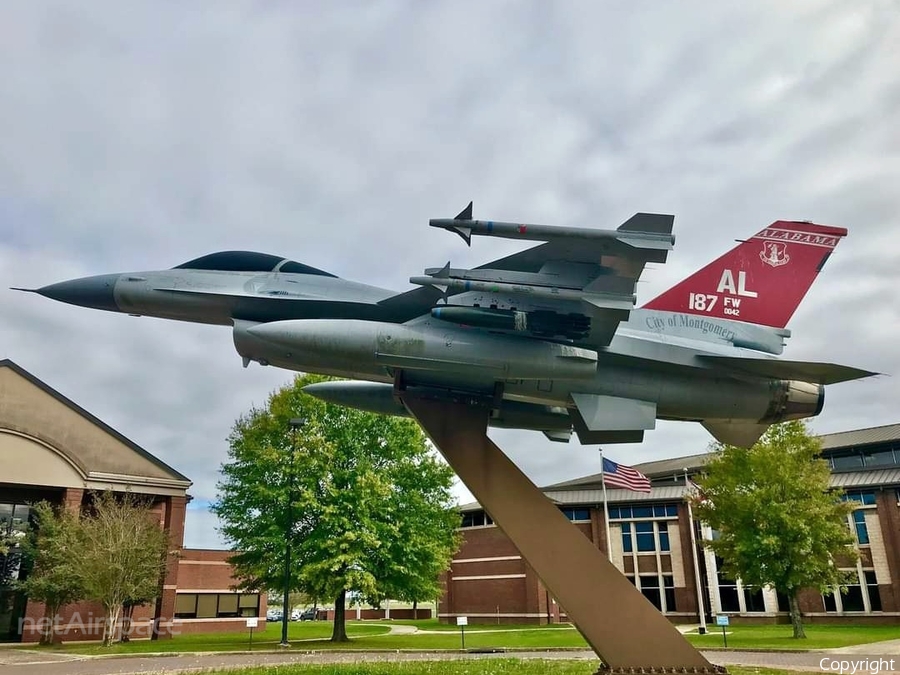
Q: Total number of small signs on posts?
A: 3